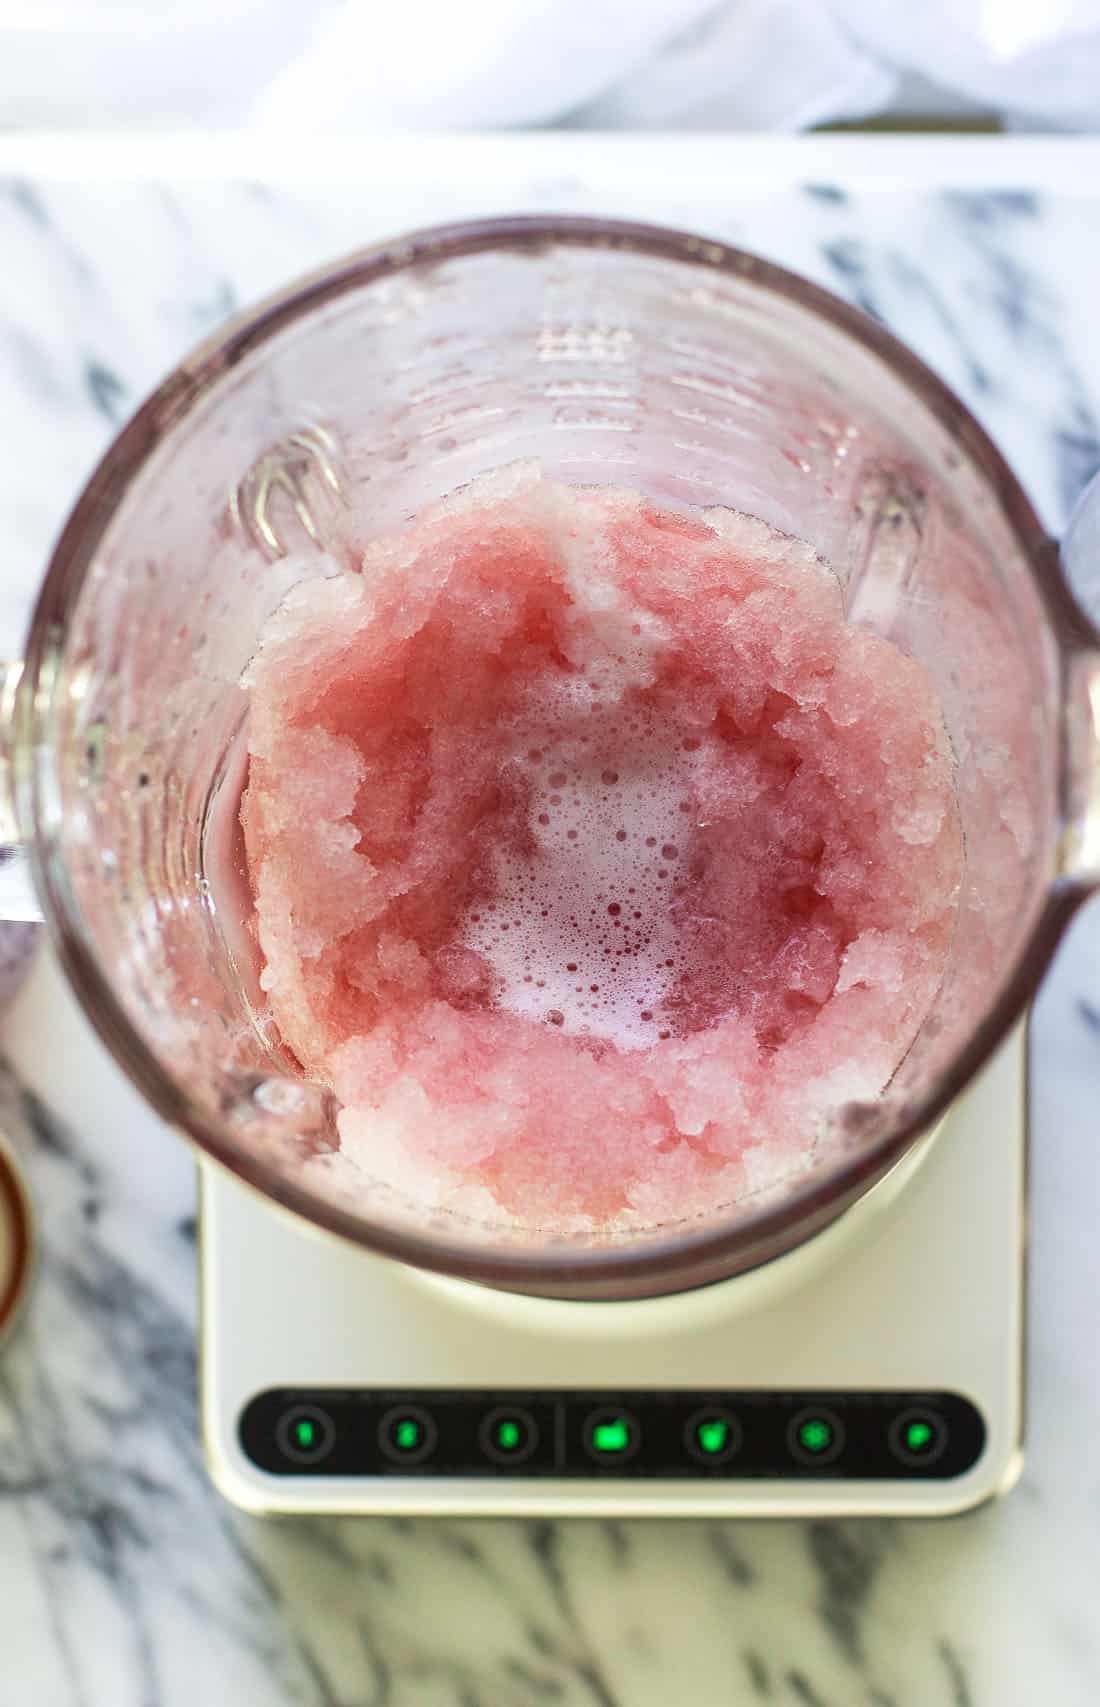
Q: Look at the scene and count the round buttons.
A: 7